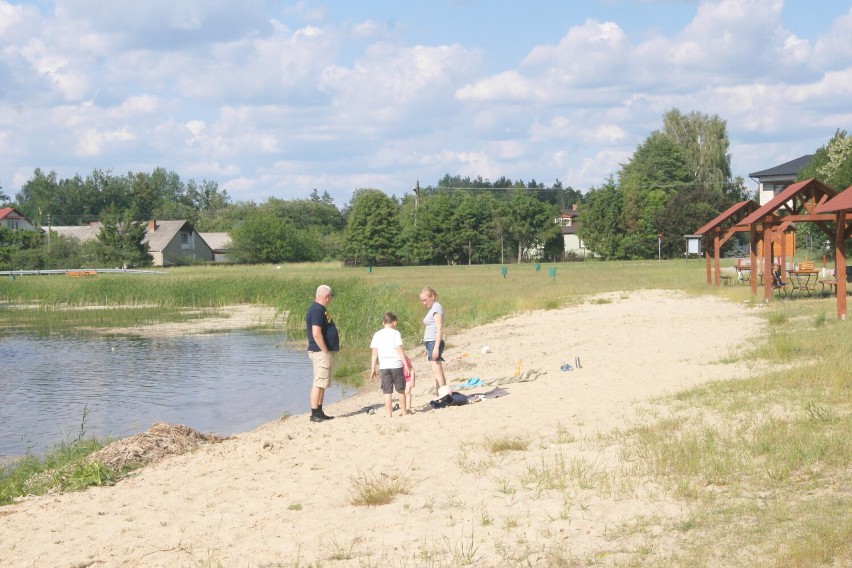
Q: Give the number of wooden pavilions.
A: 3